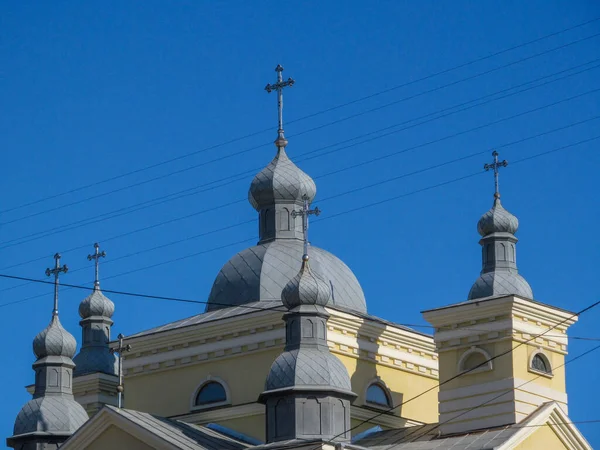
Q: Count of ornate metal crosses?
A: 6